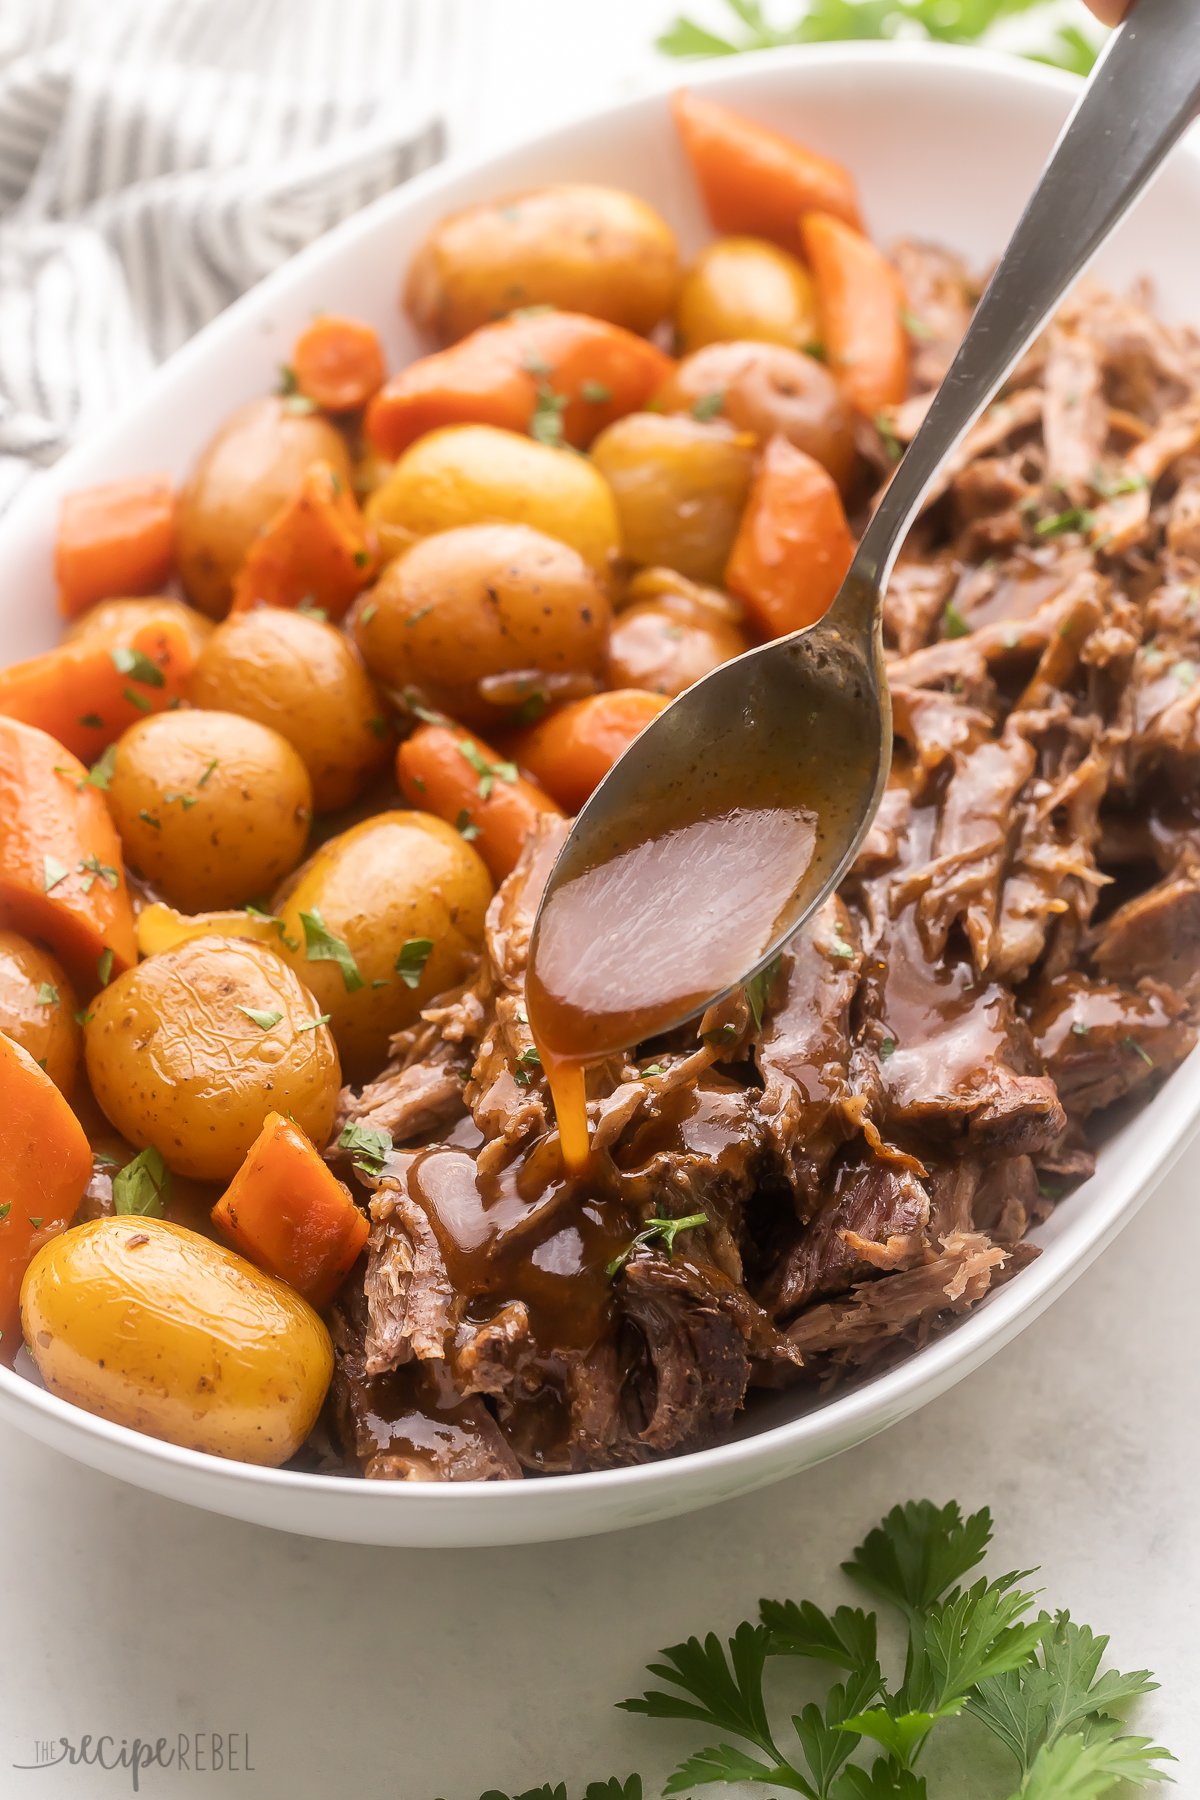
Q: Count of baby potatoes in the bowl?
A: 15